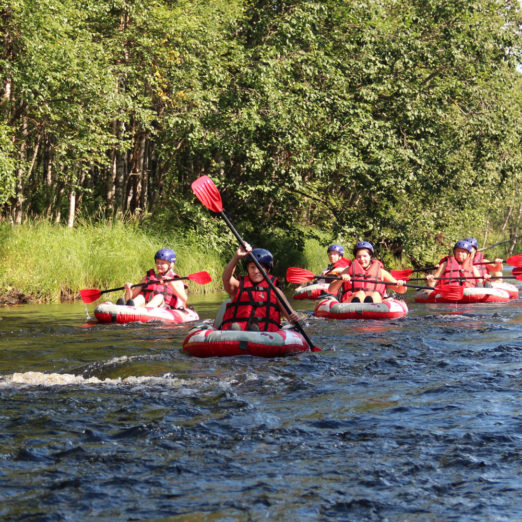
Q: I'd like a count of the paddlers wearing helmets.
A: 6